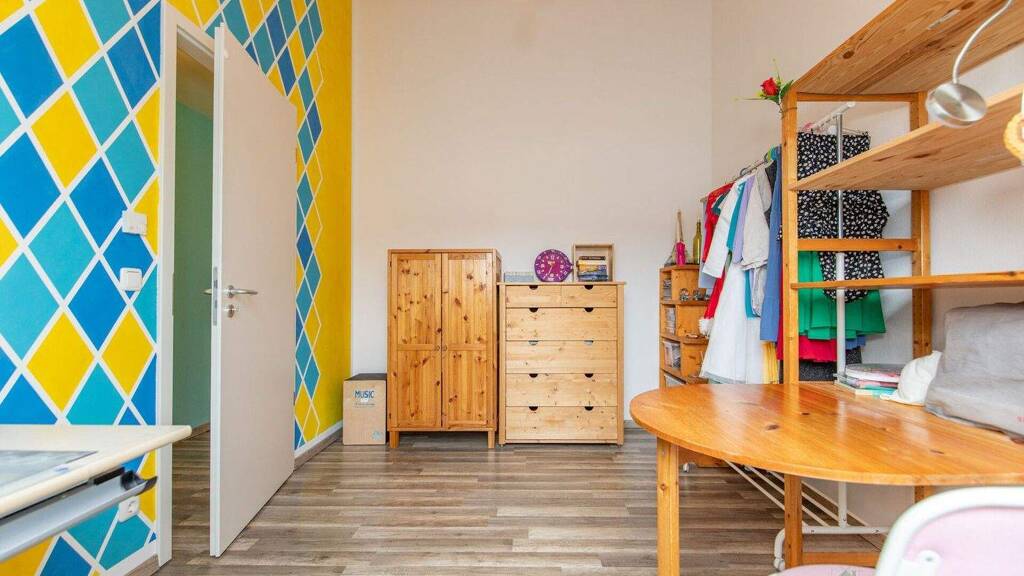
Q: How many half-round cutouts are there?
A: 10